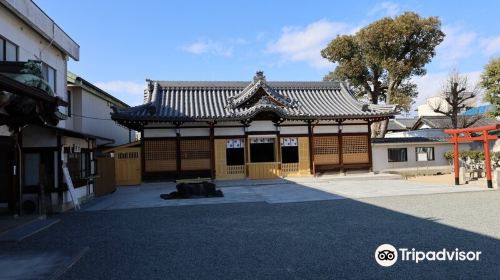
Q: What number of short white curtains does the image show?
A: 3